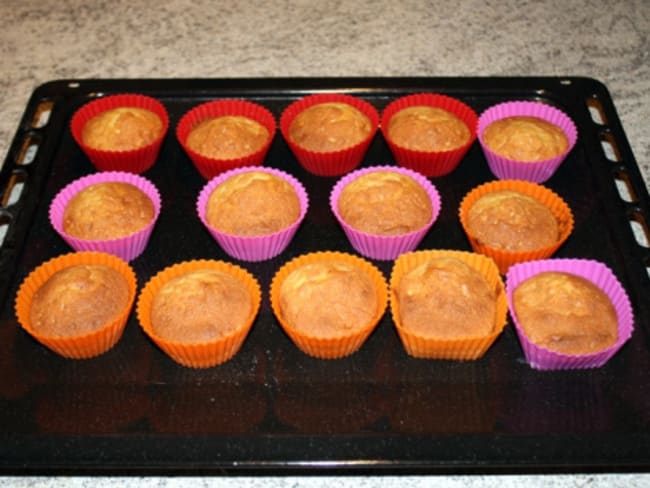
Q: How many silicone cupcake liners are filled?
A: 14